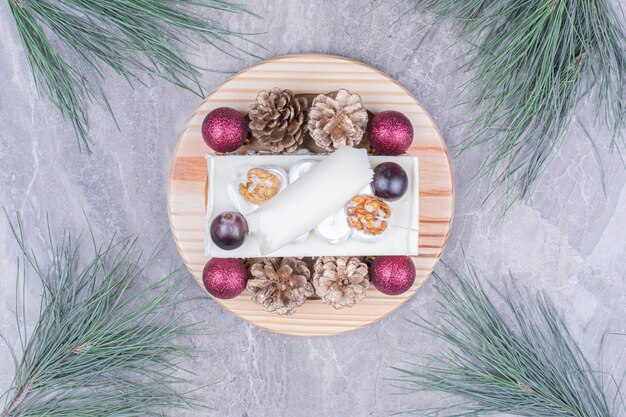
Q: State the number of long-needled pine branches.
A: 4